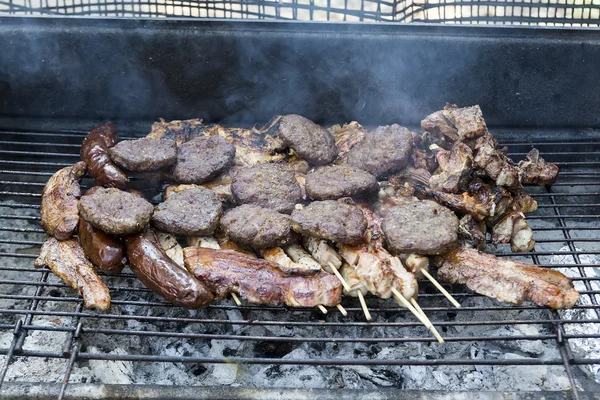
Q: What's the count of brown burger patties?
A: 11